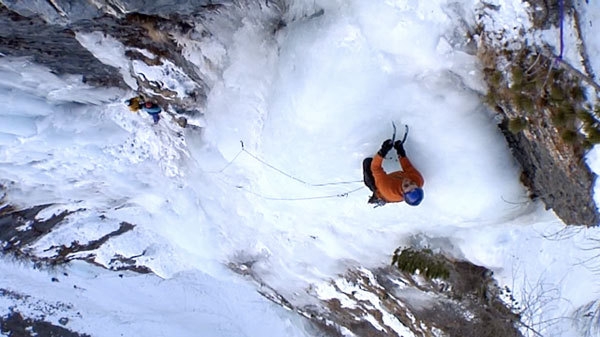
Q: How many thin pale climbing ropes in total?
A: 2